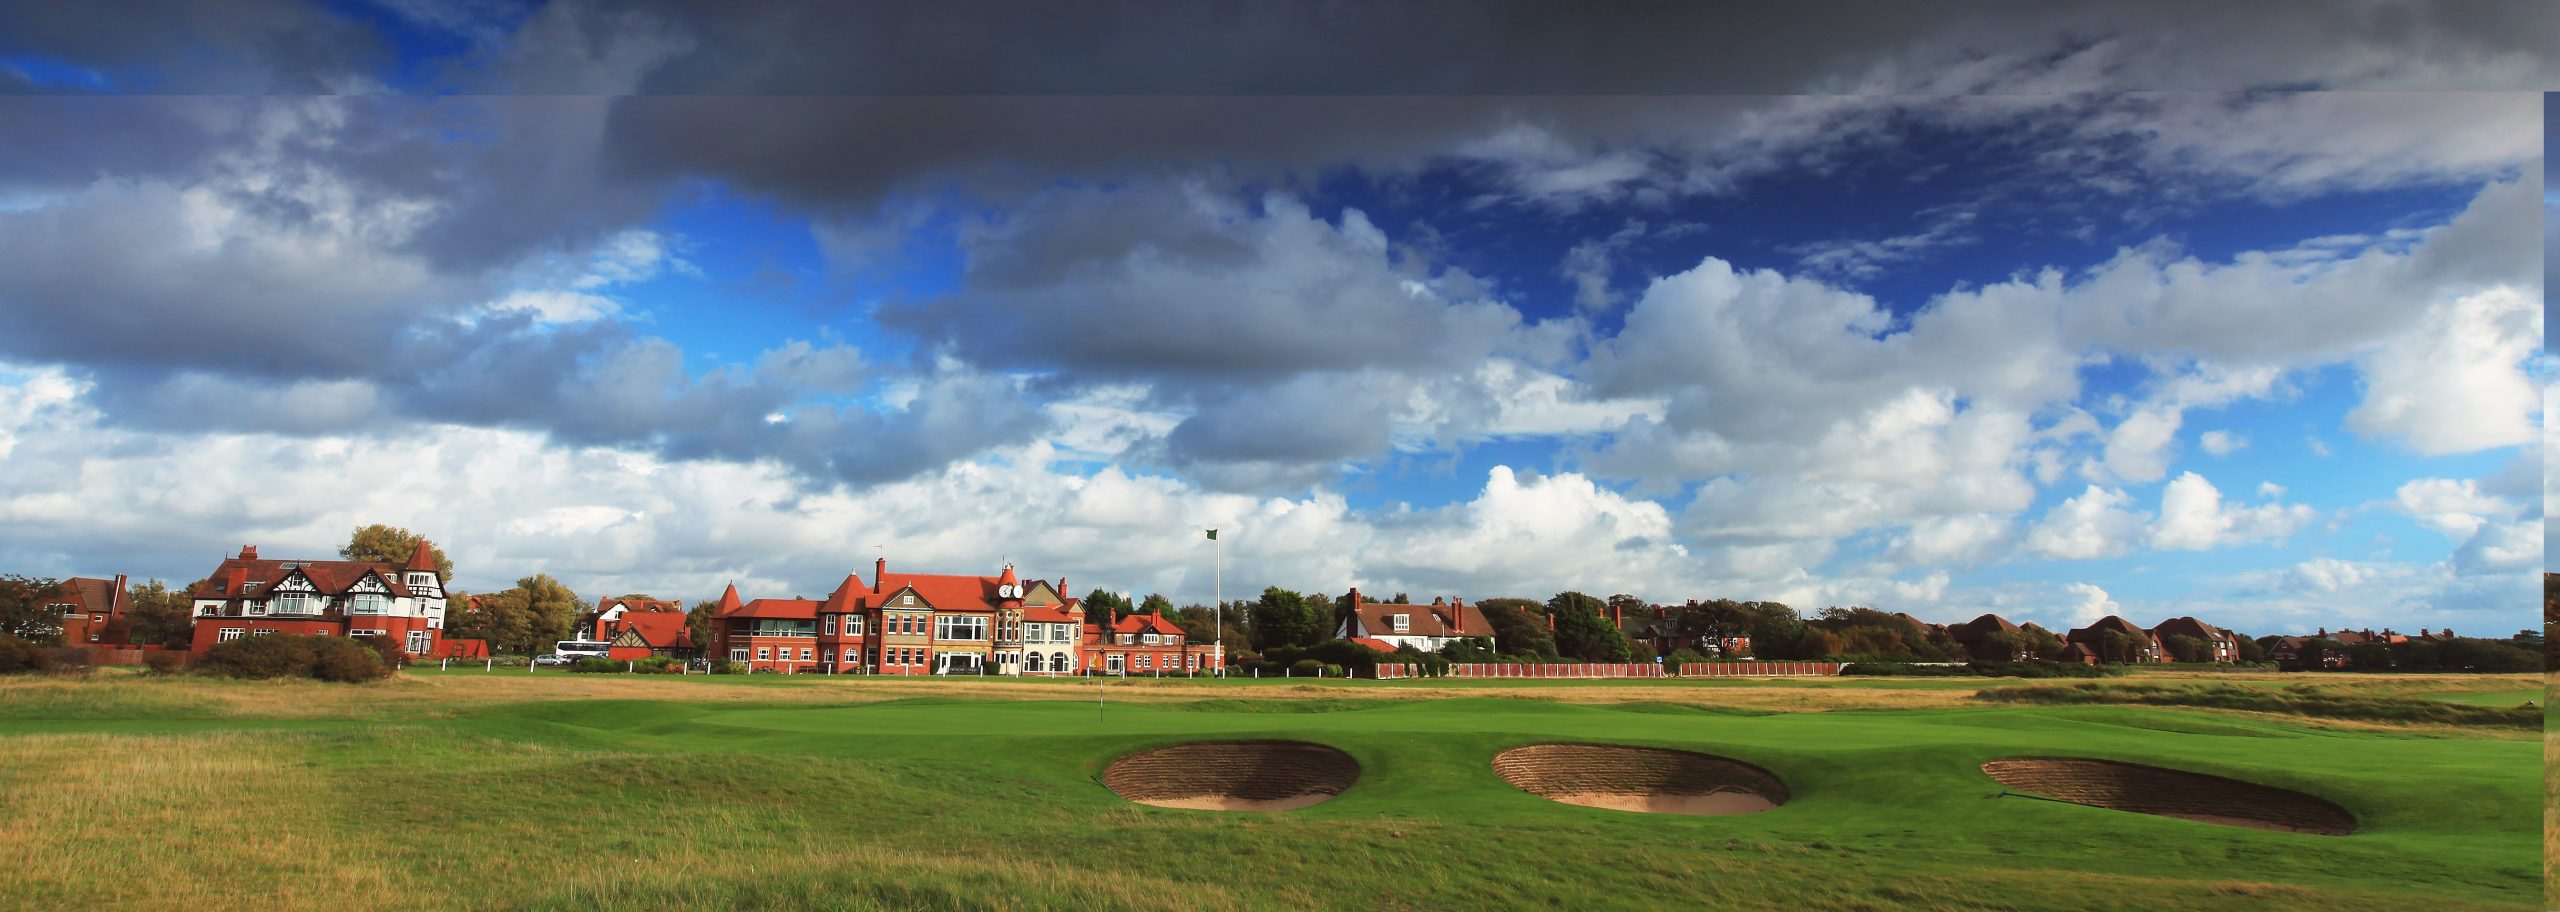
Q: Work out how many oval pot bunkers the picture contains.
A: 3